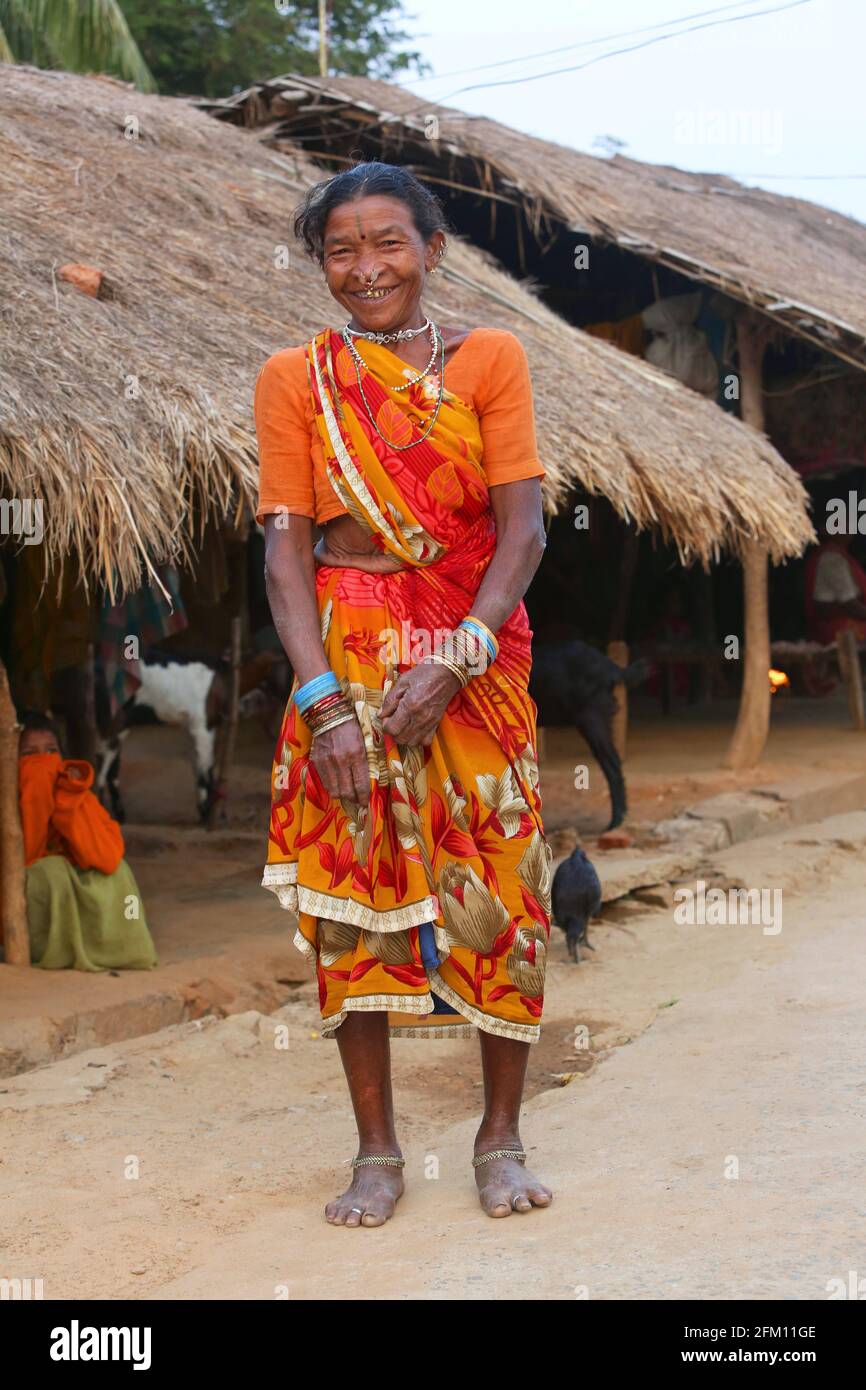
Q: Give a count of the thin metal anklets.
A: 2